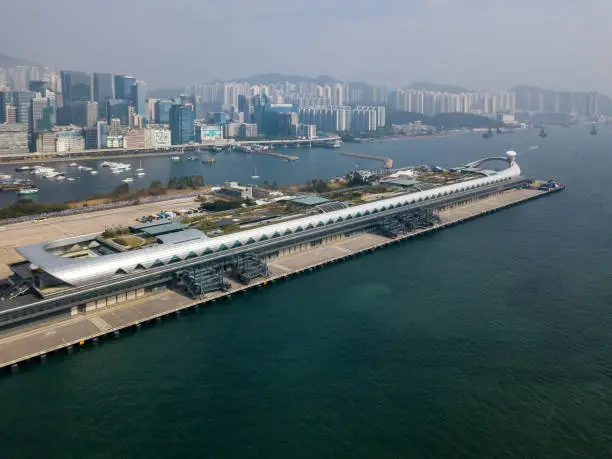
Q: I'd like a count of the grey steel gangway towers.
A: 4